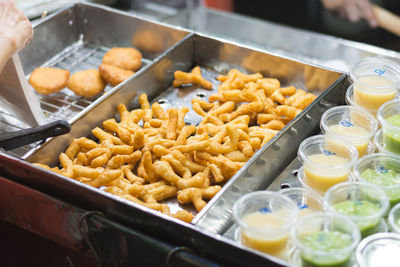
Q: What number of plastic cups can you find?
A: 11